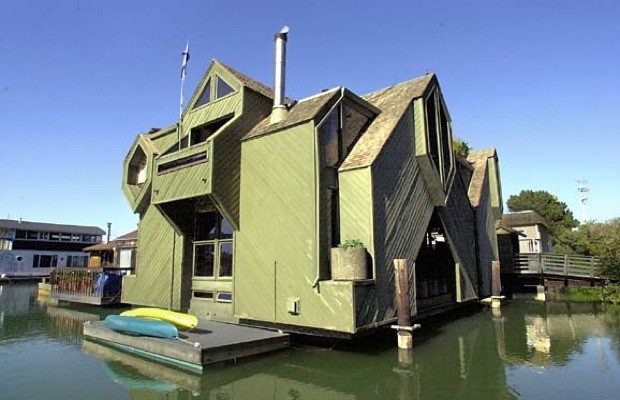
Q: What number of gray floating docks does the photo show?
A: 1